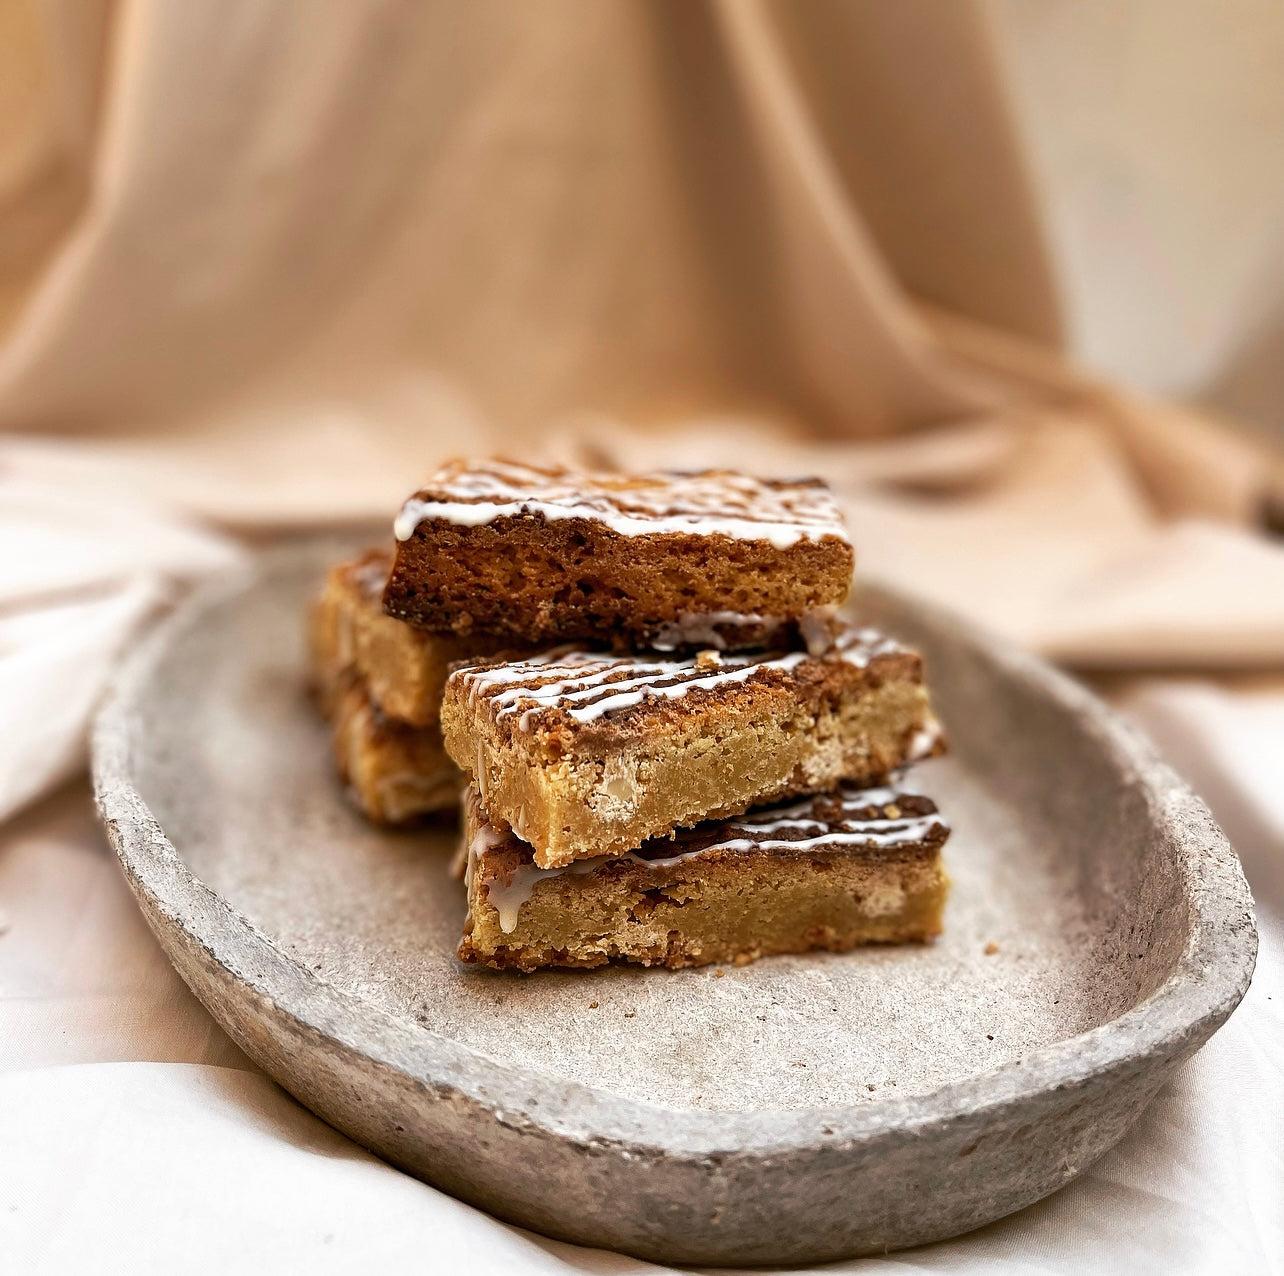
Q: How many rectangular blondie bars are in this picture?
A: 5